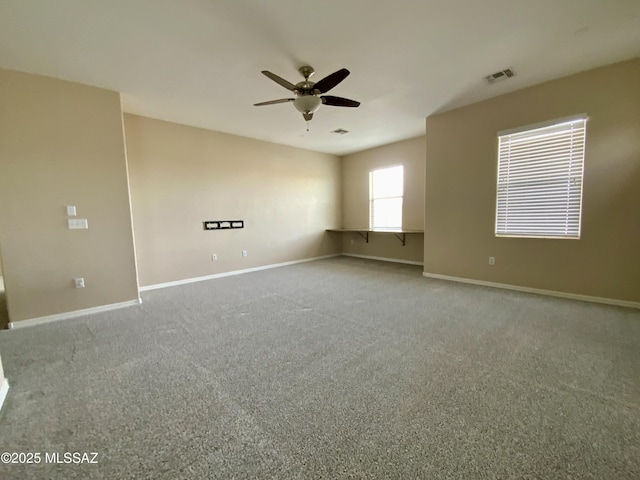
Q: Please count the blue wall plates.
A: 0